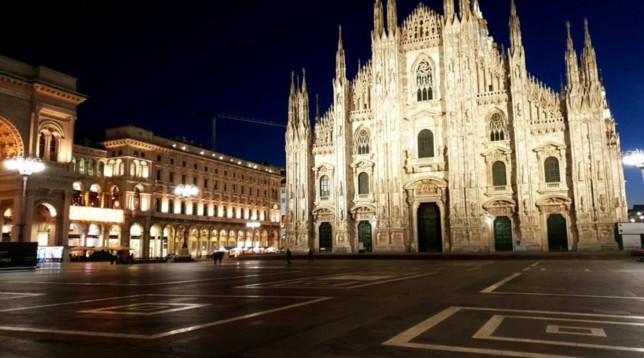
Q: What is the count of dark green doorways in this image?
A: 5